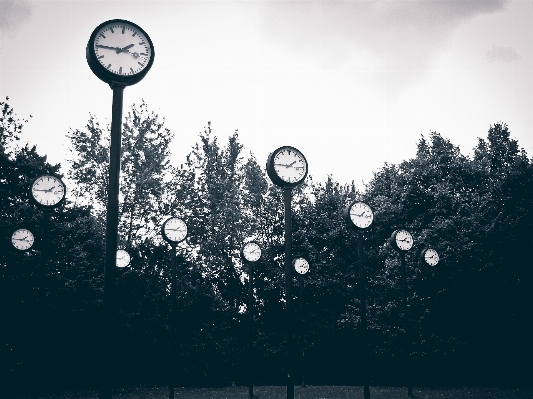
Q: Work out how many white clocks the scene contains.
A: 11